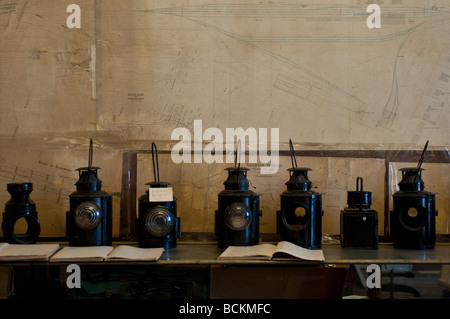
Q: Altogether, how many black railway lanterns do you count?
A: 7